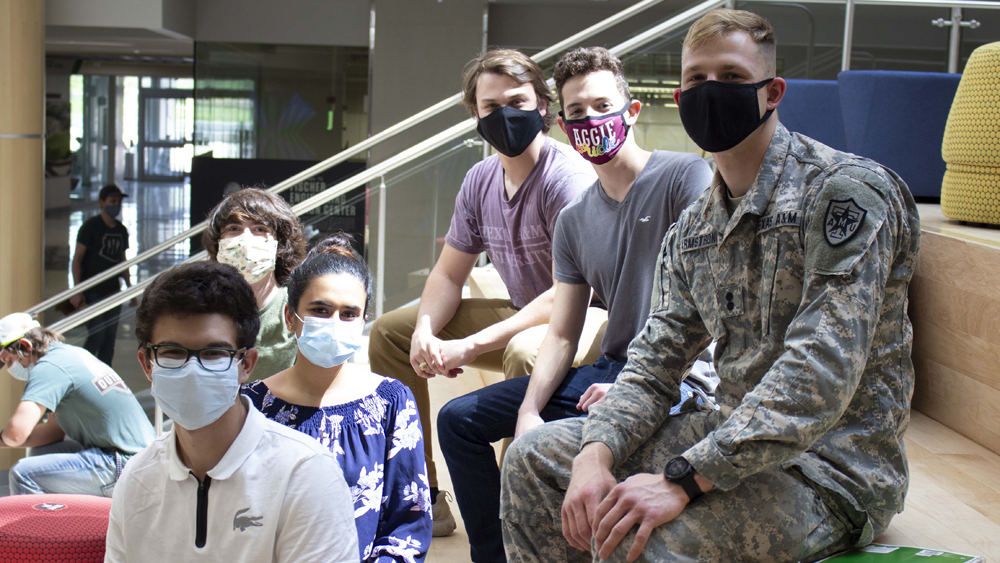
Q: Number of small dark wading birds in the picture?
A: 0